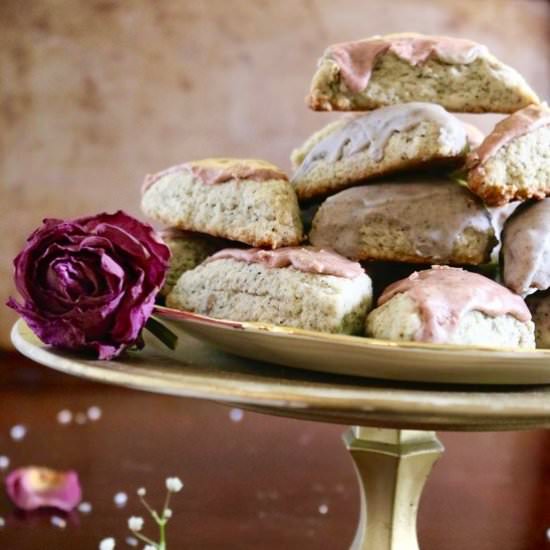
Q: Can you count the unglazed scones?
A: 0